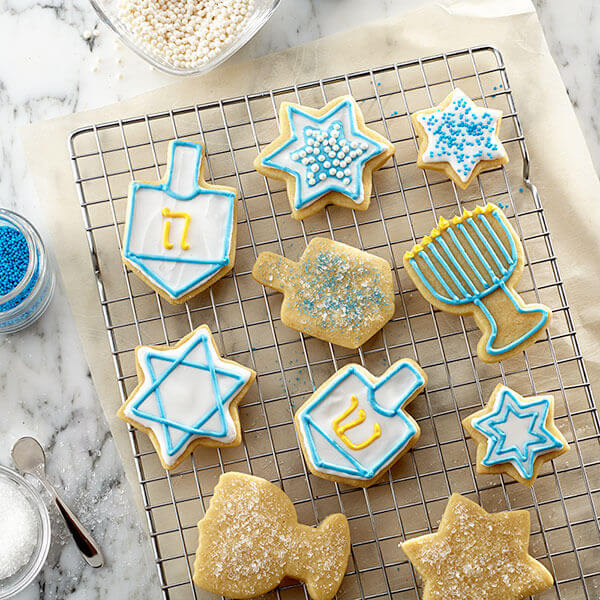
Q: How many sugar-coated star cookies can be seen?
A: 1